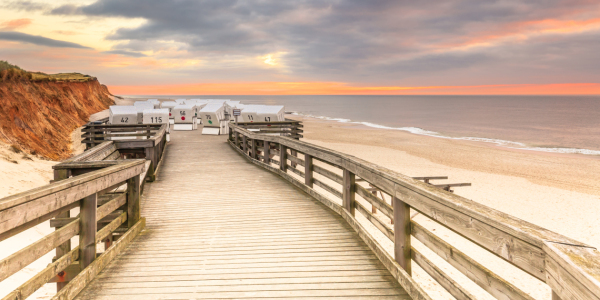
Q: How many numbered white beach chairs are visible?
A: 6